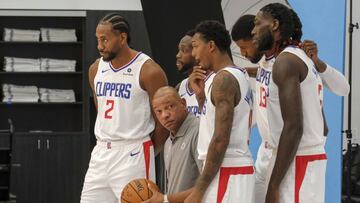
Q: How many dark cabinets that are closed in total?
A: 2